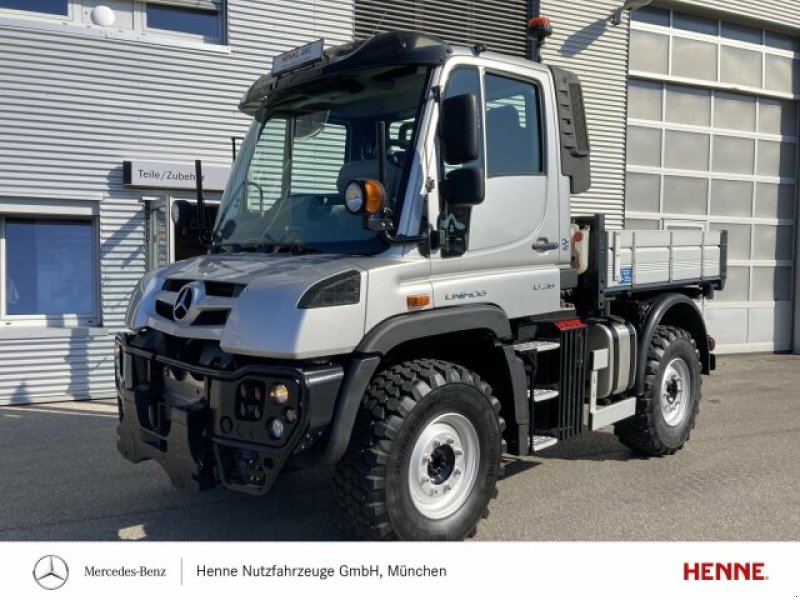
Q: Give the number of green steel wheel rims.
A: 0